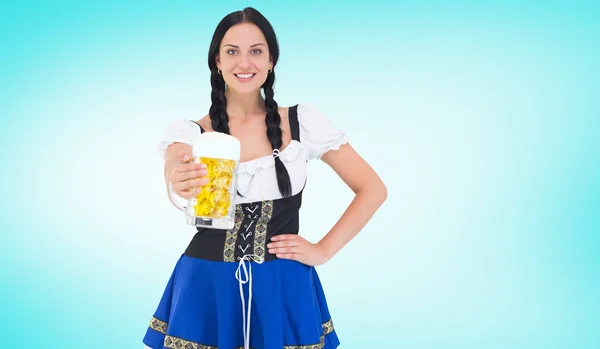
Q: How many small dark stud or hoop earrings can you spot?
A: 2